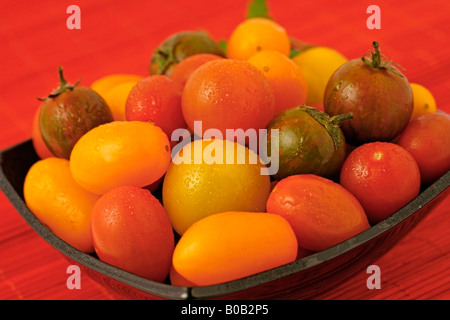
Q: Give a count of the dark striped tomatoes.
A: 4